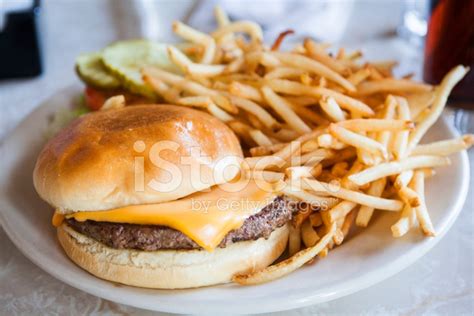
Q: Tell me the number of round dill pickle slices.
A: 2